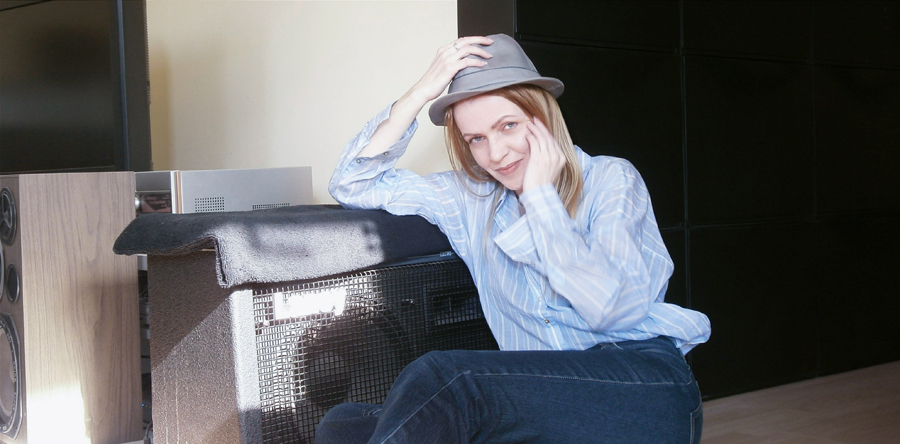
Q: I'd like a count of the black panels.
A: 9